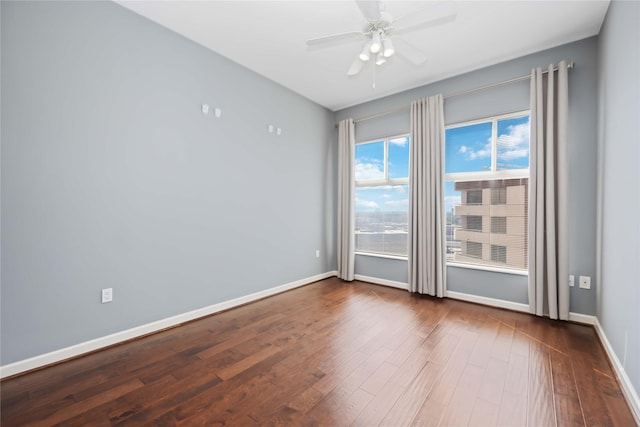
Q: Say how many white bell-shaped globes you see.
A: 4